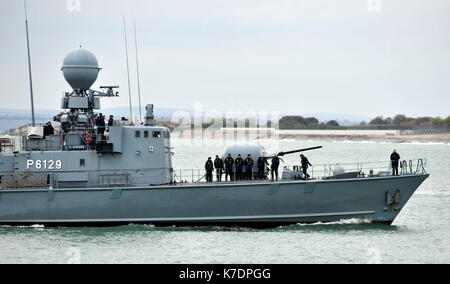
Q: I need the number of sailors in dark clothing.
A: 12